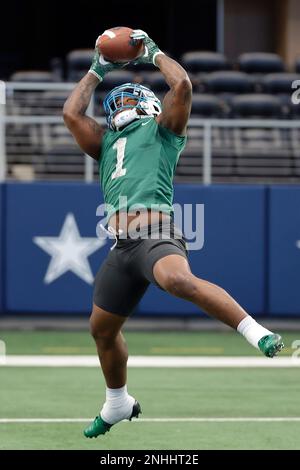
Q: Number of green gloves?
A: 2